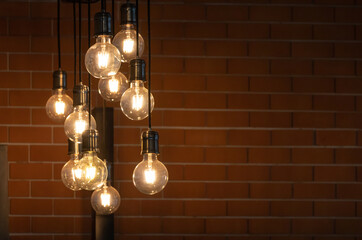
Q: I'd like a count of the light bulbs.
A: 10